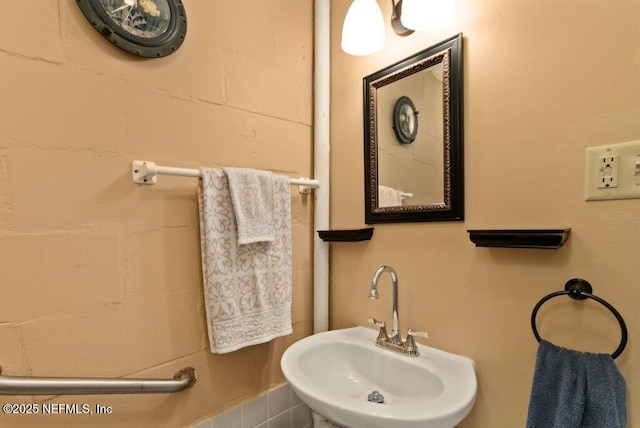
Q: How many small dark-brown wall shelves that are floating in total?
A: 2